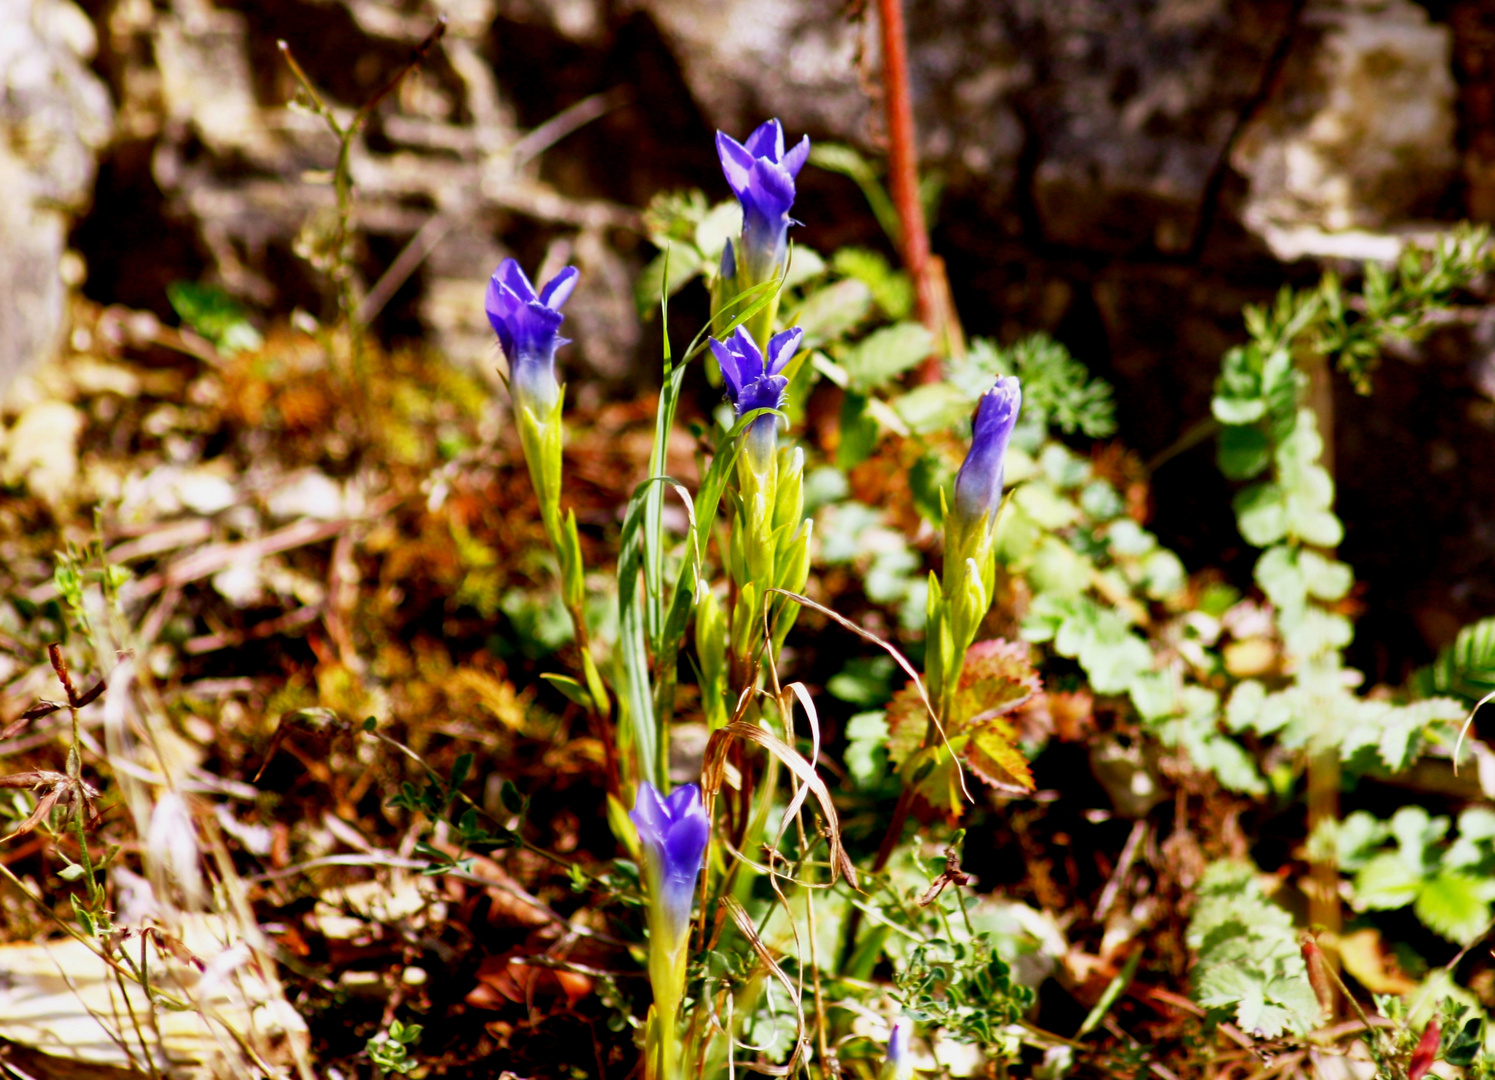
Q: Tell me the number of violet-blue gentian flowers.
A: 5